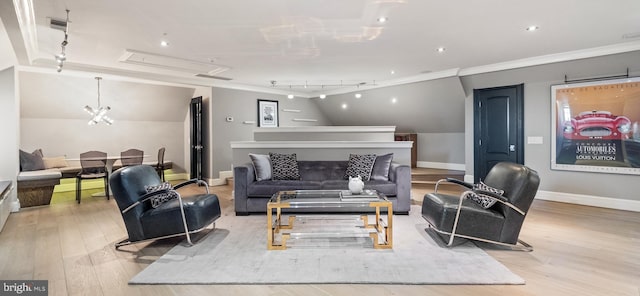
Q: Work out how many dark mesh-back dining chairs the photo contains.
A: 3